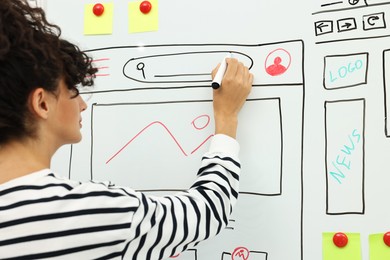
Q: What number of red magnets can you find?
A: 4